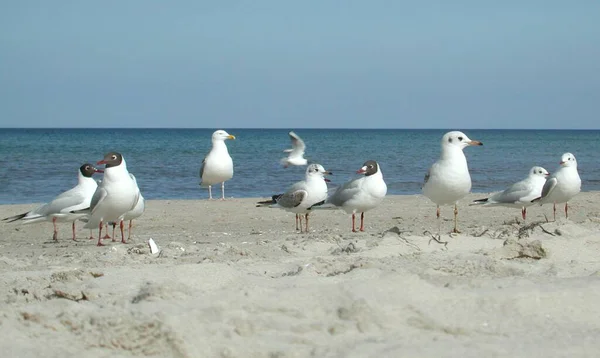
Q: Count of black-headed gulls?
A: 3